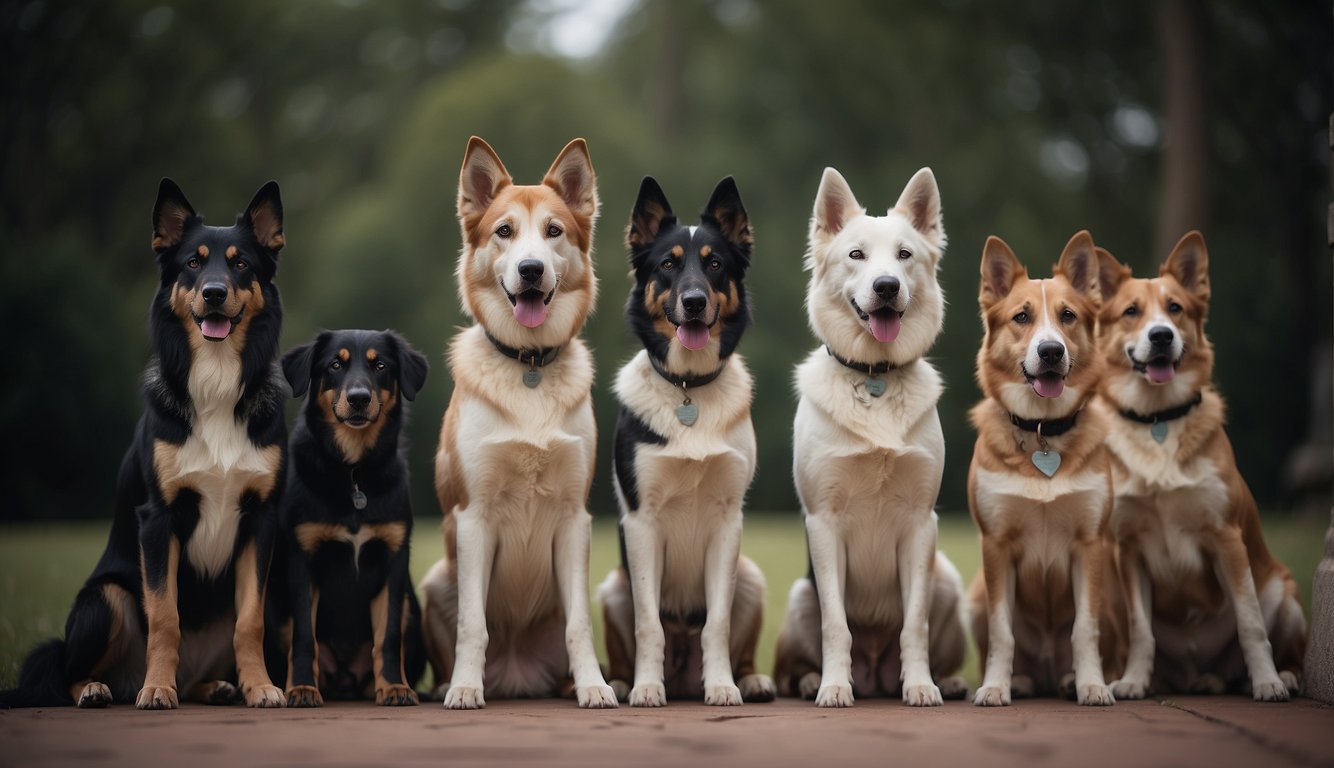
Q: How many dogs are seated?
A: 7